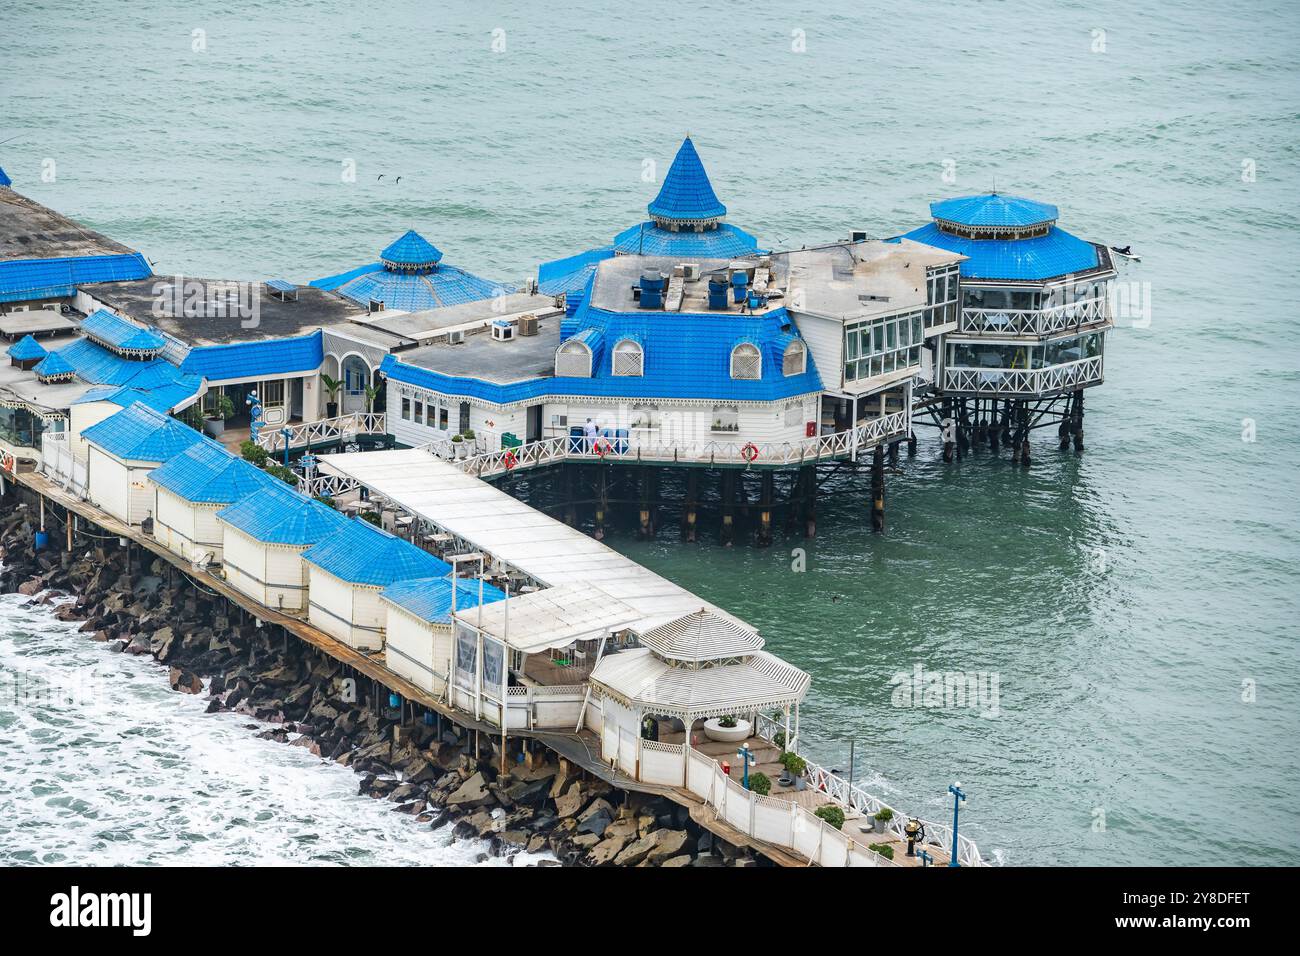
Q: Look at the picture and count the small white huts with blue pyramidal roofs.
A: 5